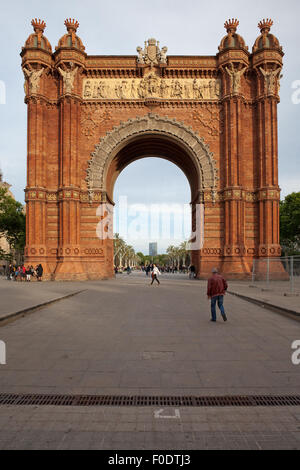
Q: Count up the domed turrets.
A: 4